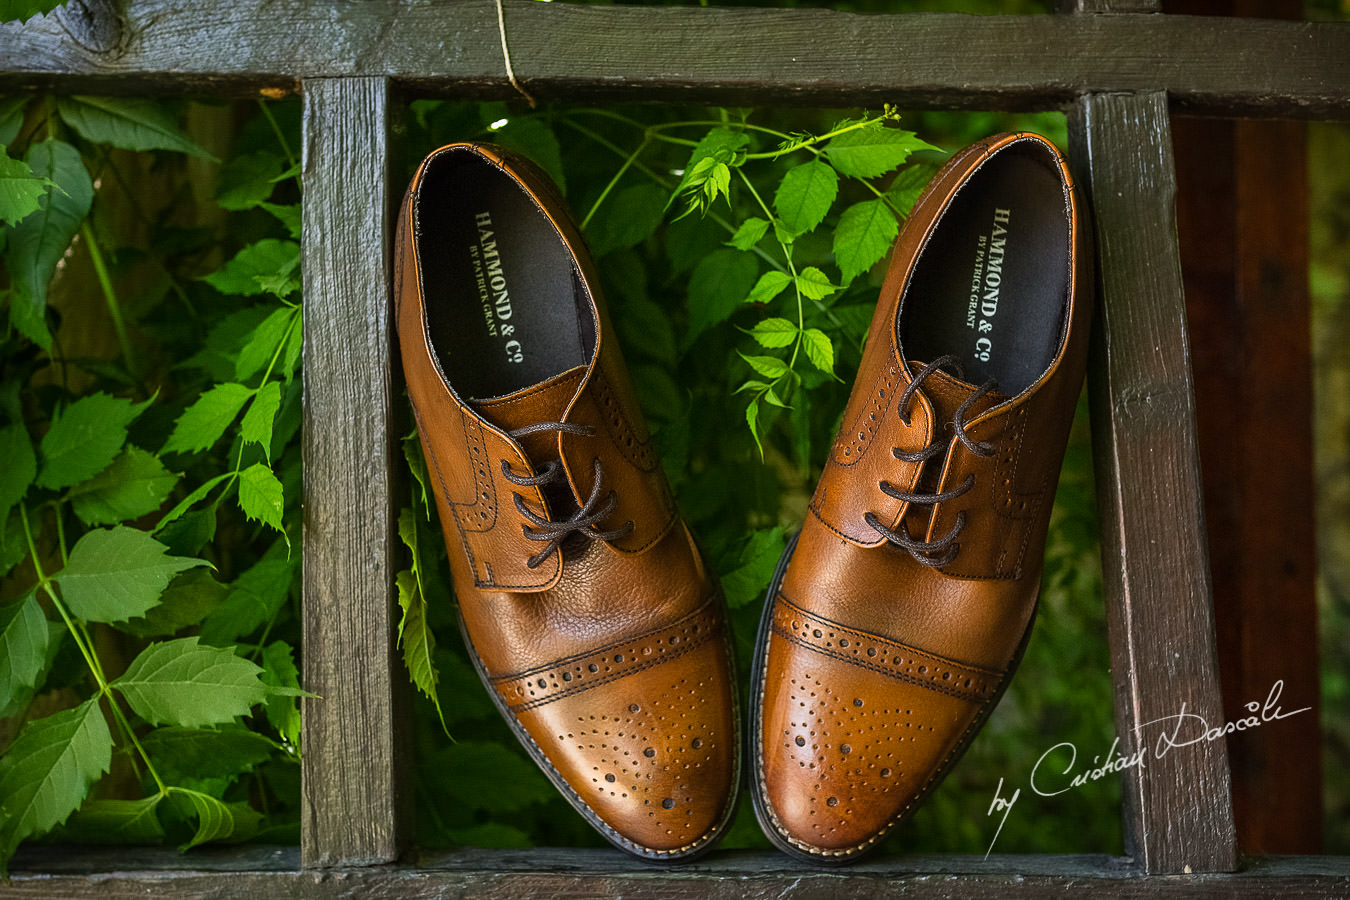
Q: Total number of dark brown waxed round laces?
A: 2